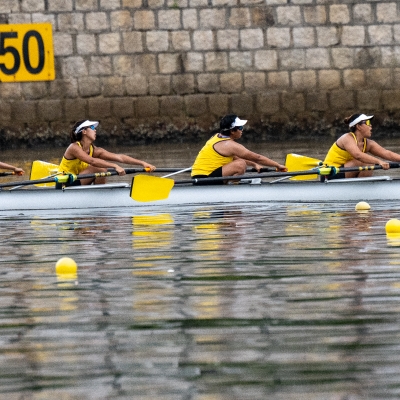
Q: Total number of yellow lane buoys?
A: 3